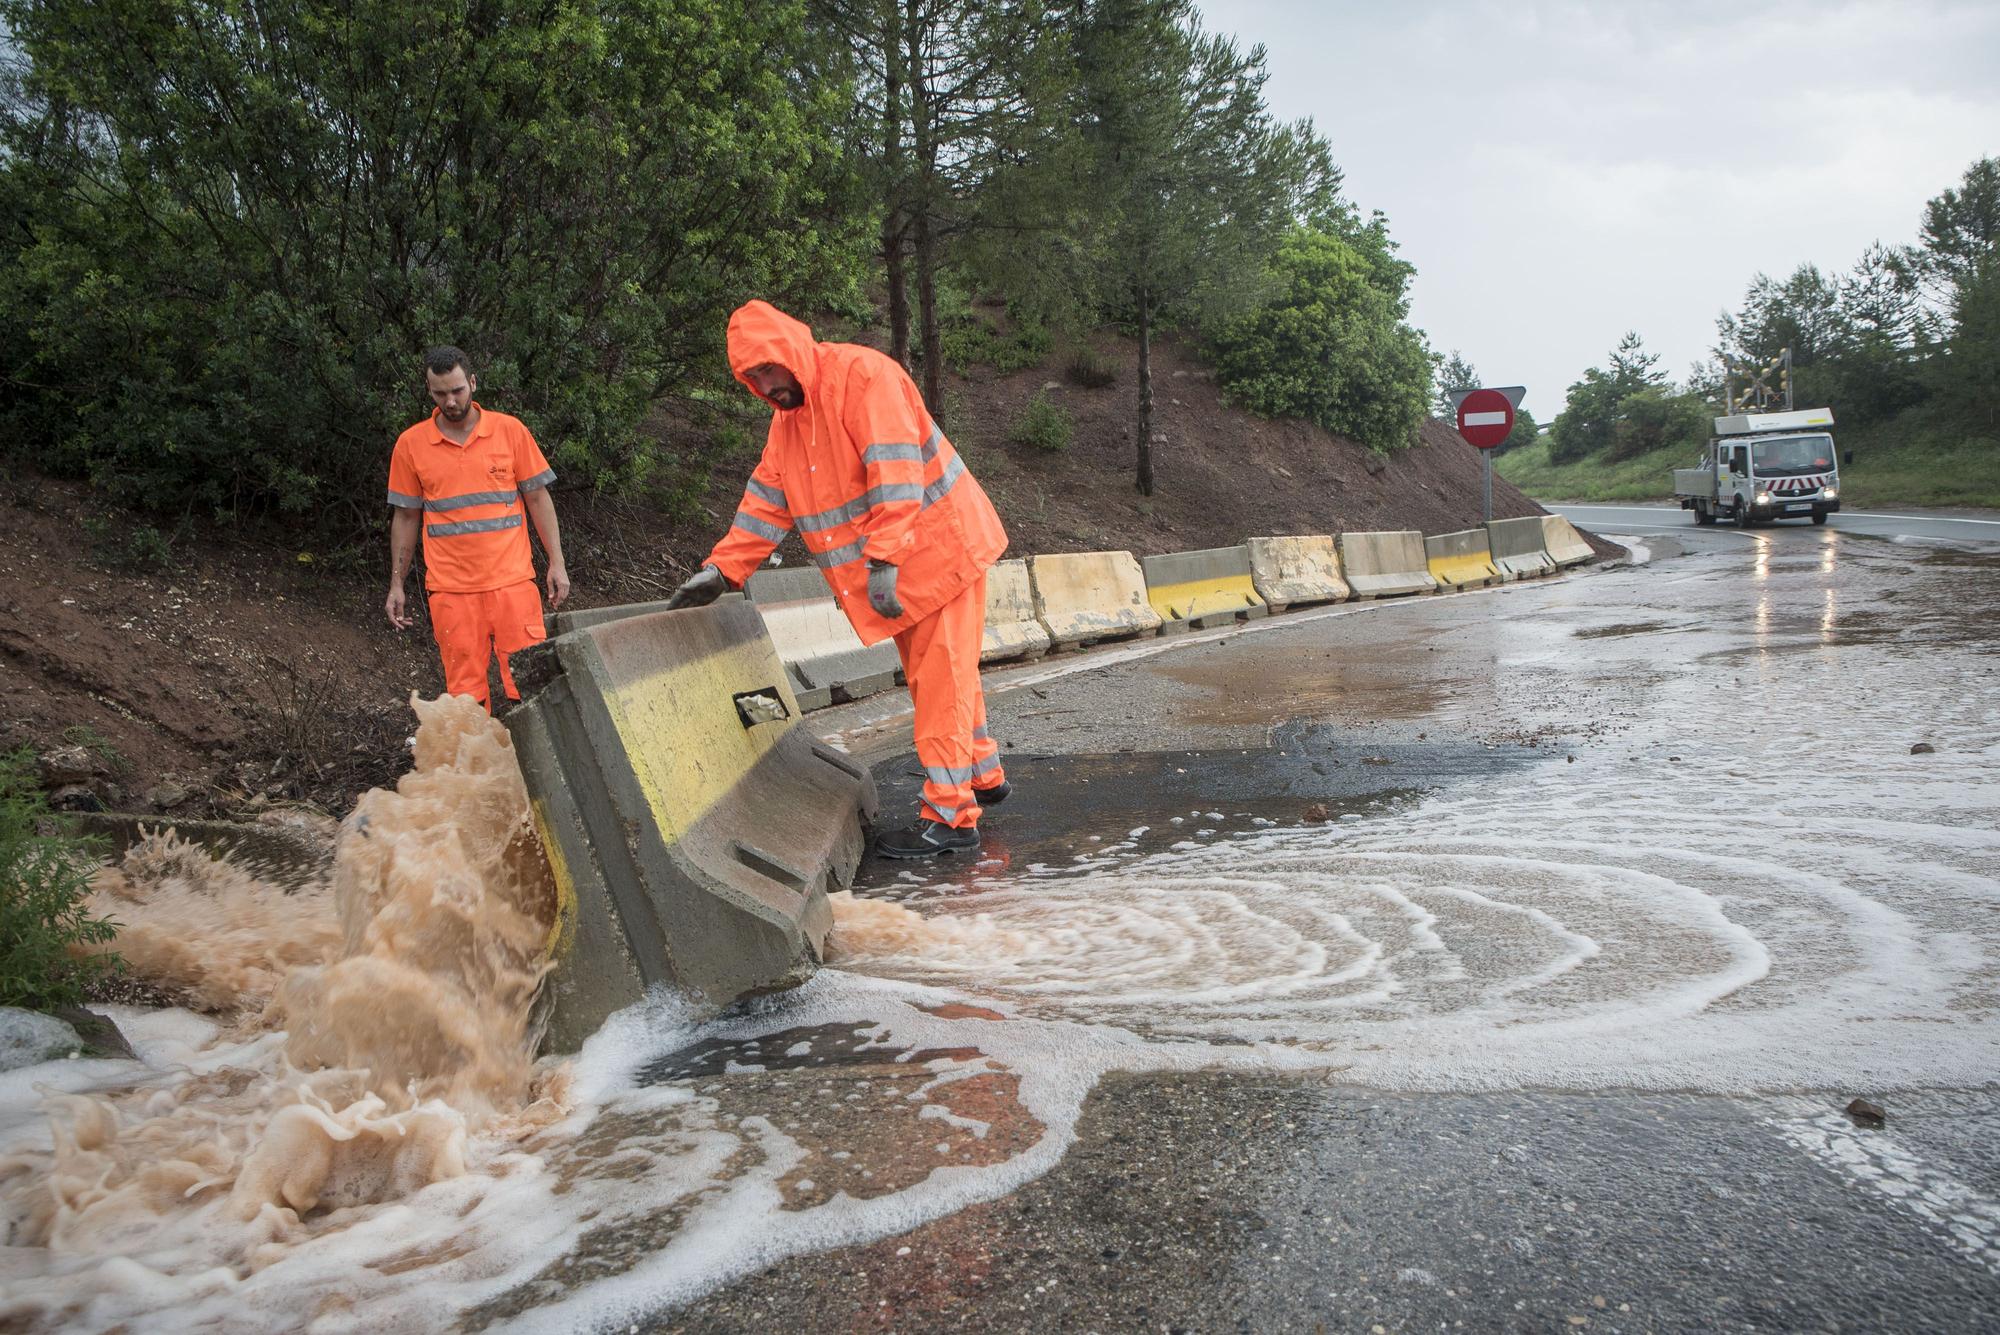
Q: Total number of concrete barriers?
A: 11